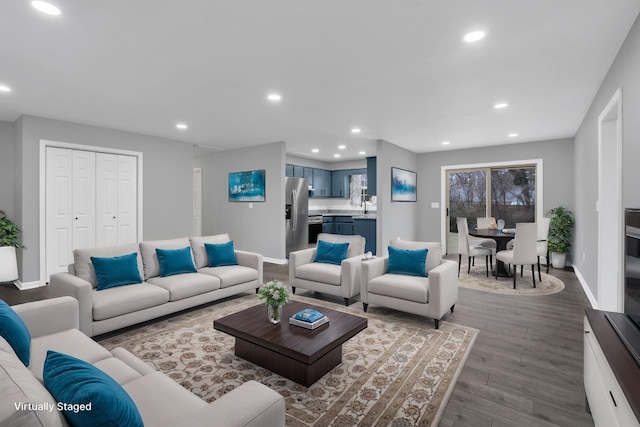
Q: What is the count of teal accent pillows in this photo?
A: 7